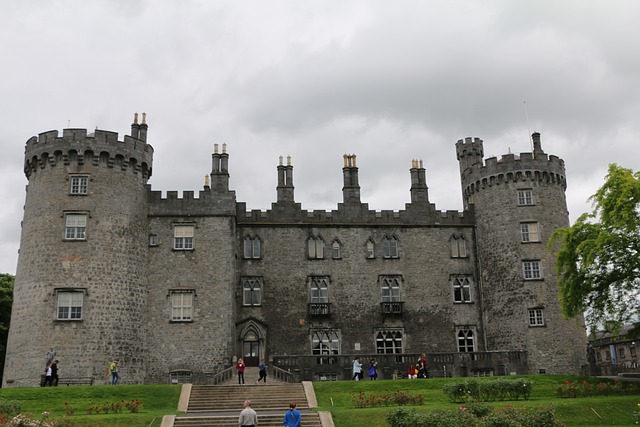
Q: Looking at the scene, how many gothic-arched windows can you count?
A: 13